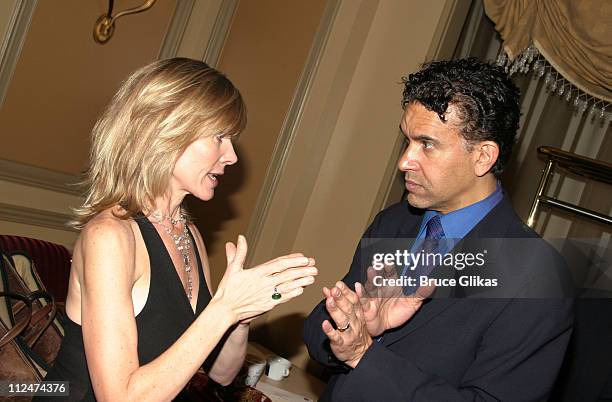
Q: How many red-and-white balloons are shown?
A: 0